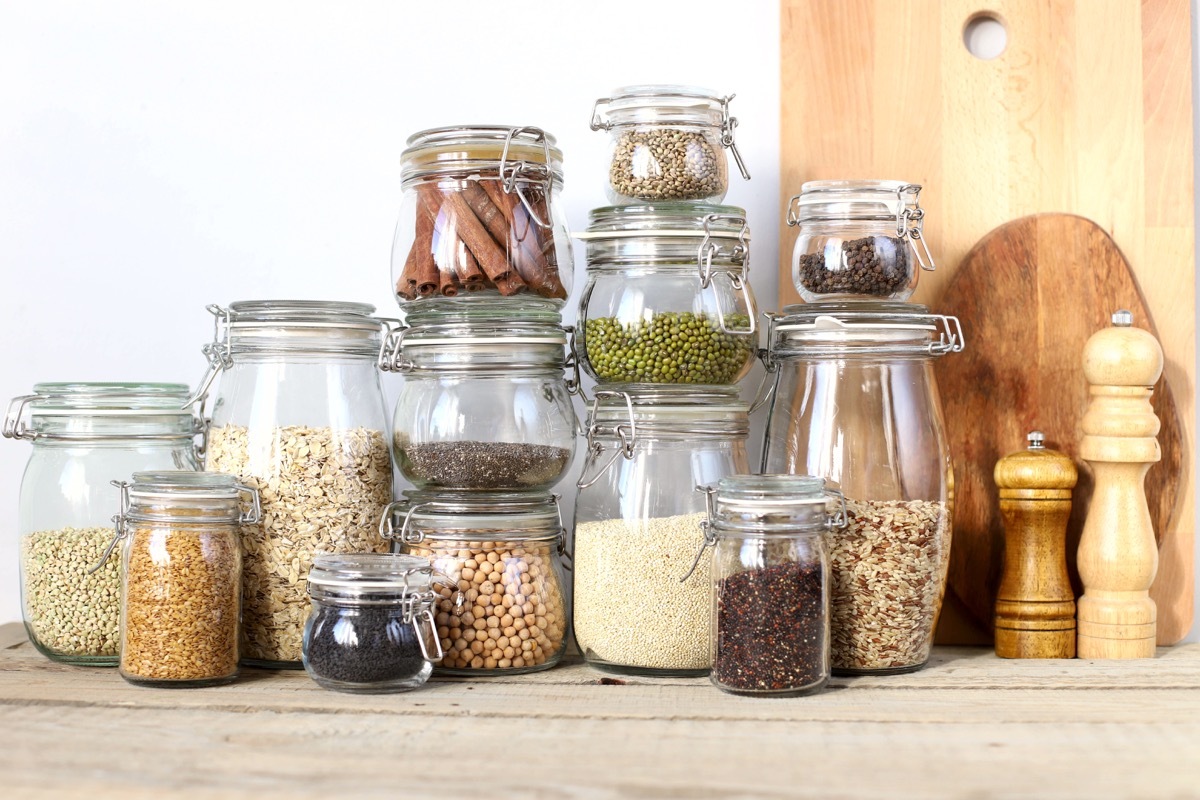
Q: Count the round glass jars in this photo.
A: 13